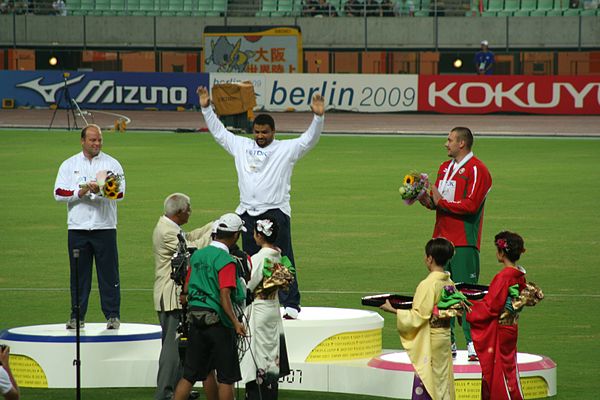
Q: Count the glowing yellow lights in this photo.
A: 2